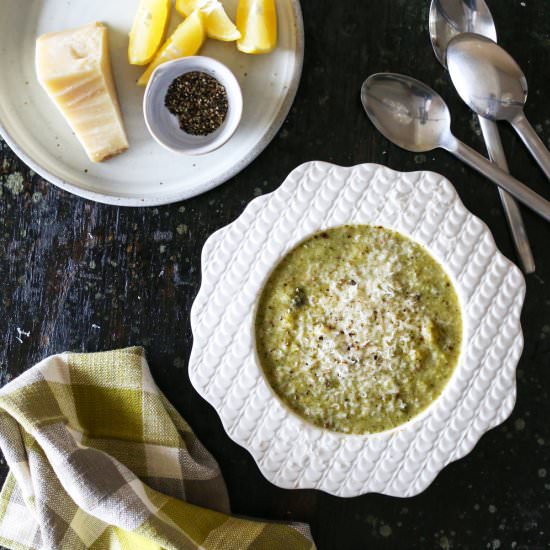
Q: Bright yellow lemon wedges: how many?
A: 4